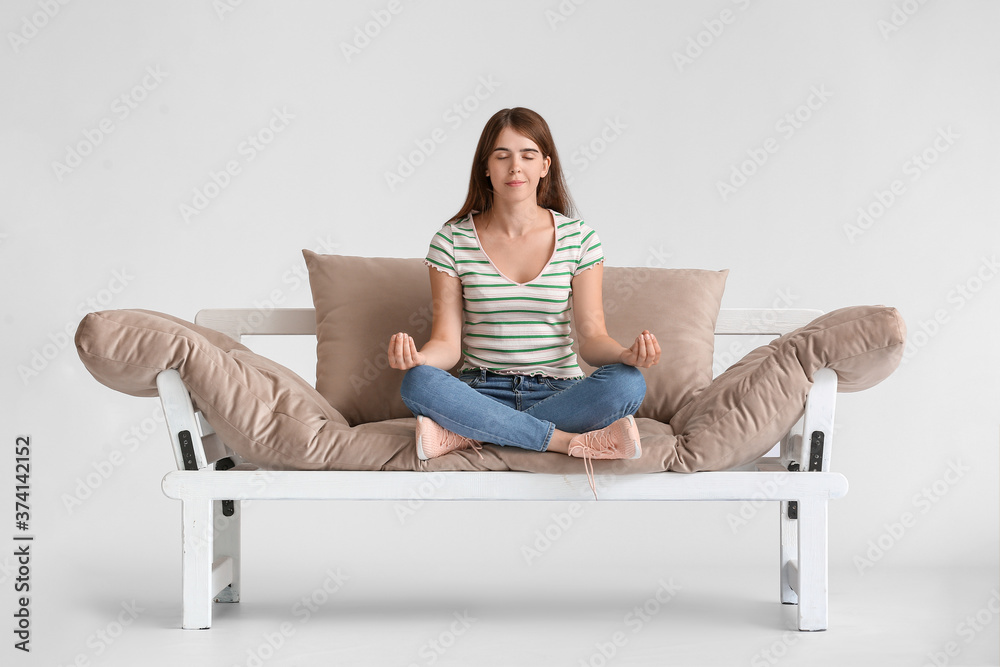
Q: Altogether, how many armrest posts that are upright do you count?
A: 2